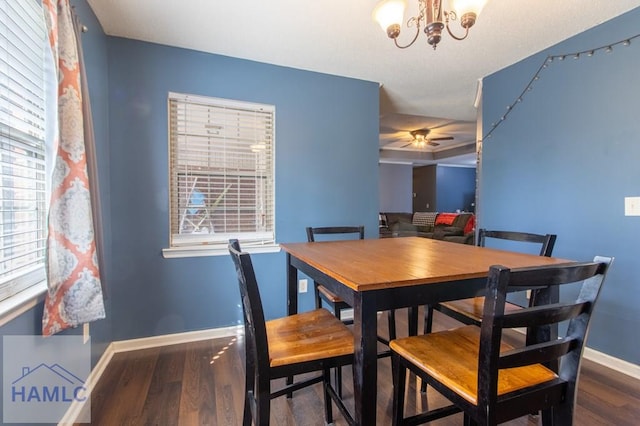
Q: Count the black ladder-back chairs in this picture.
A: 4